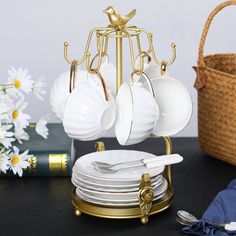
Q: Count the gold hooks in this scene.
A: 6